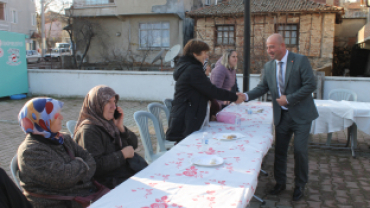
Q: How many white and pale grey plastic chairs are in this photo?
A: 6